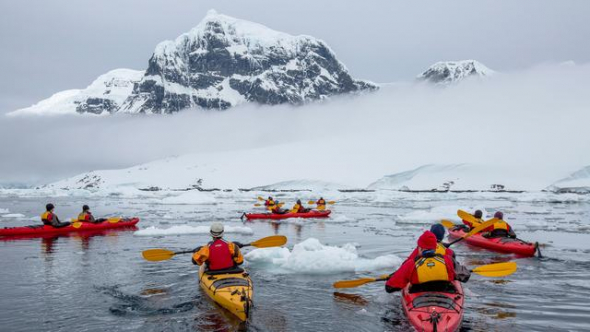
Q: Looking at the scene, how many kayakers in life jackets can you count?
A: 11